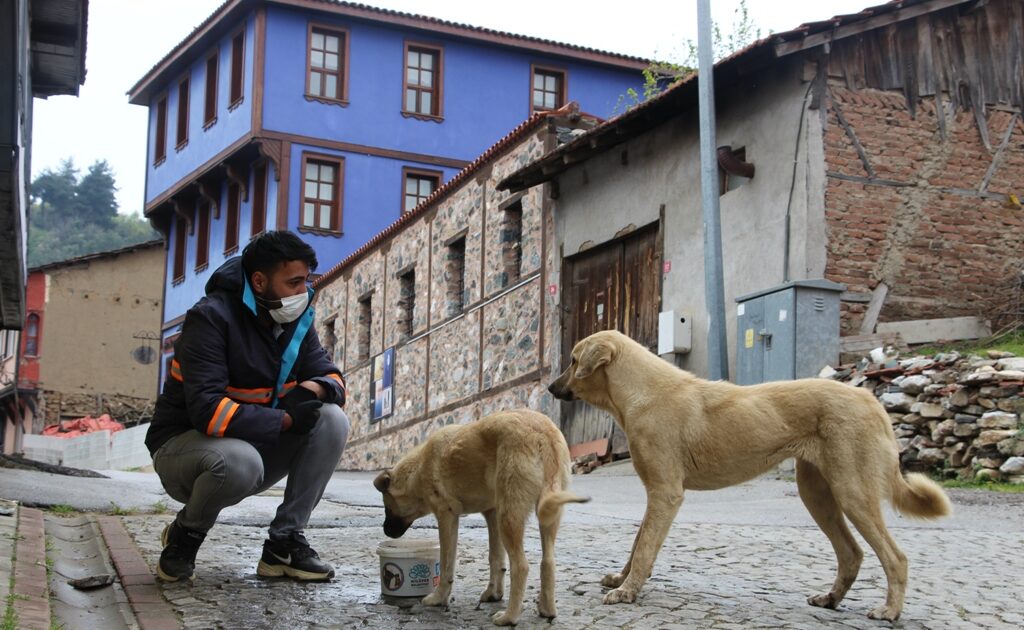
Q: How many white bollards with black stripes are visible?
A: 0